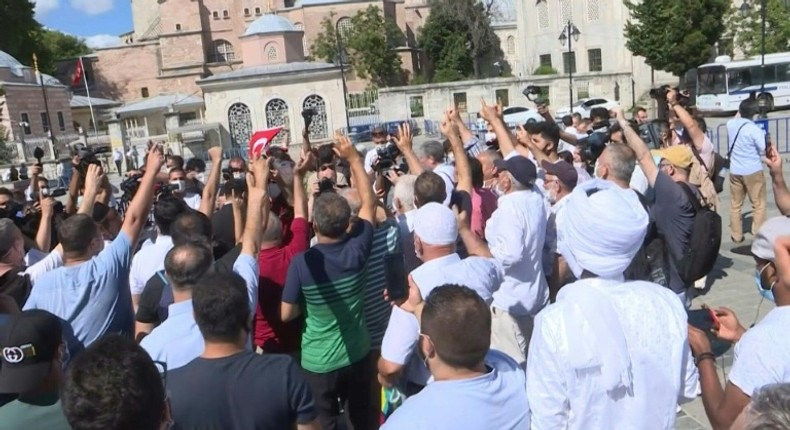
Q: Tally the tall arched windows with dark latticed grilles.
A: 3